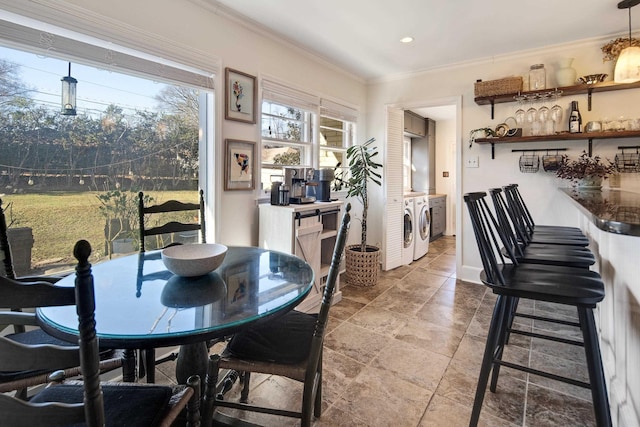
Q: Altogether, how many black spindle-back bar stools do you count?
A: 4